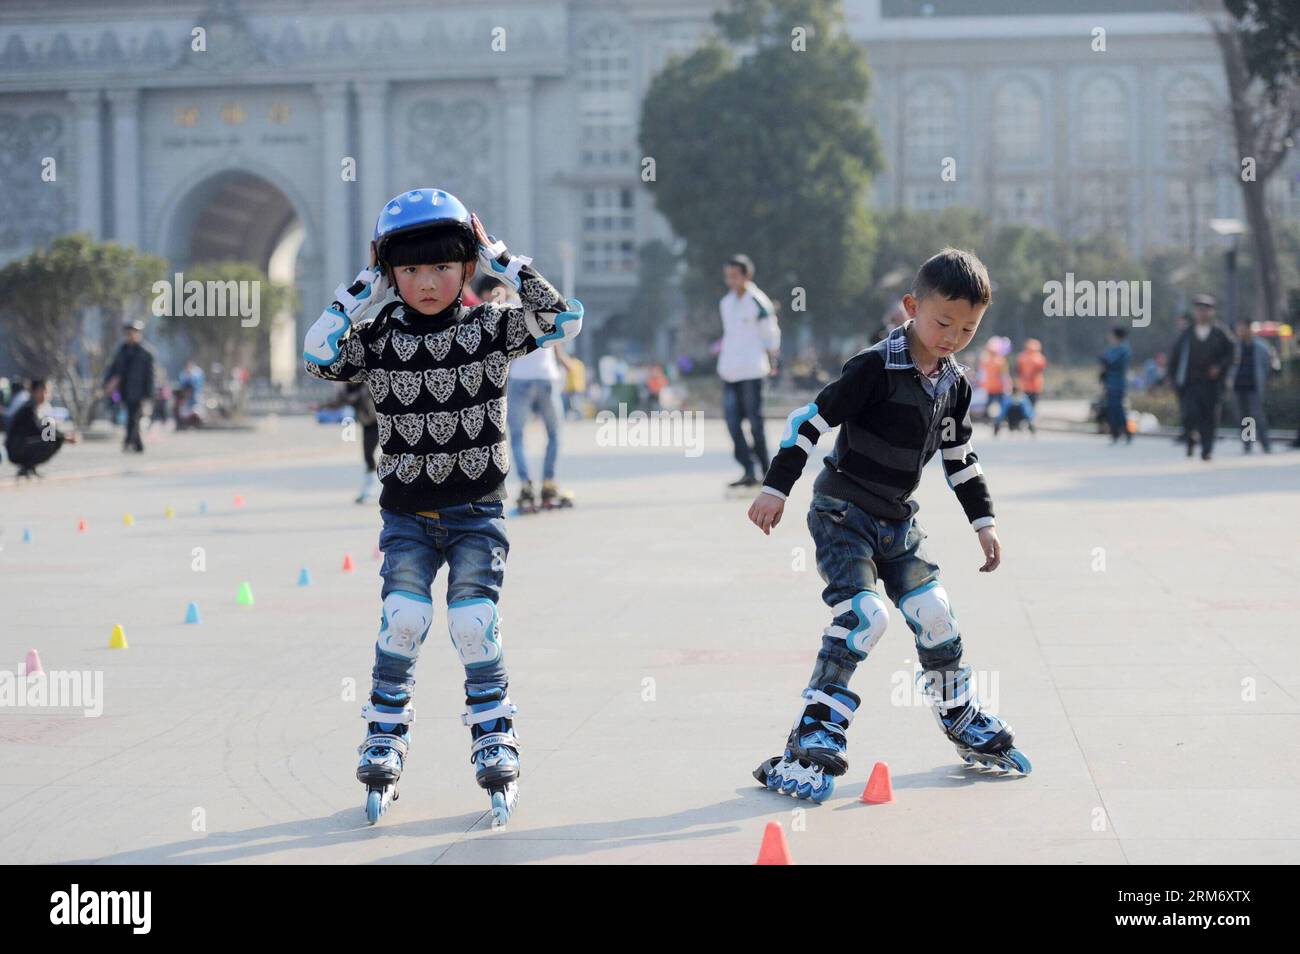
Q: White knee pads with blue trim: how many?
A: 4